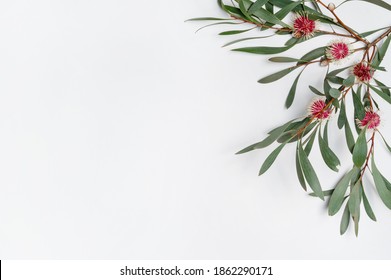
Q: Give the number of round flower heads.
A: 5